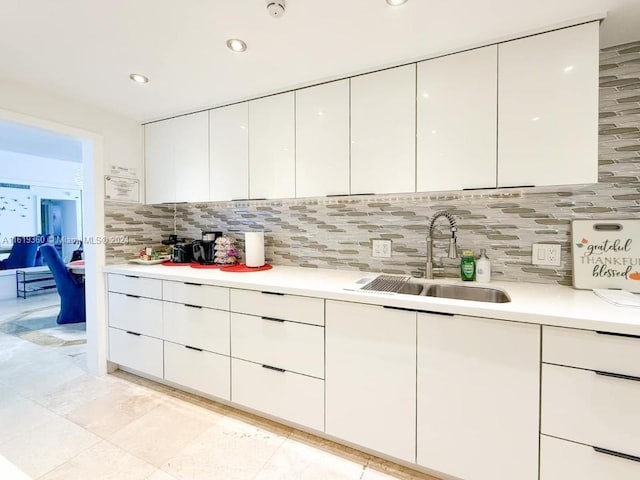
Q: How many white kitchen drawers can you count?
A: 12